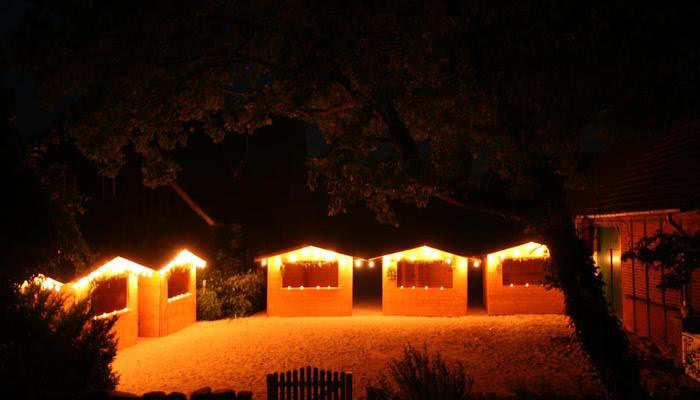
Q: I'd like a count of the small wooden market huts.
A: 6